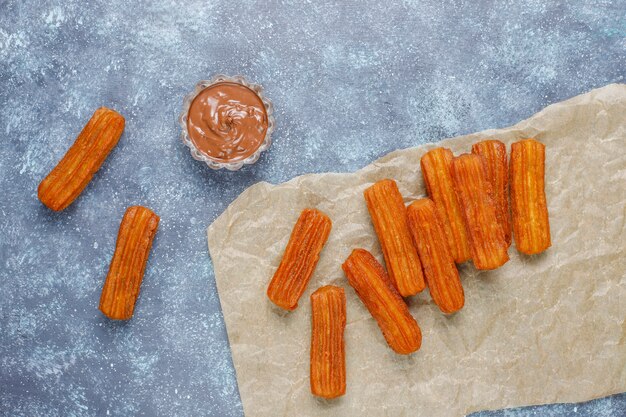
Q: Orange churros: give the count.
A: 11